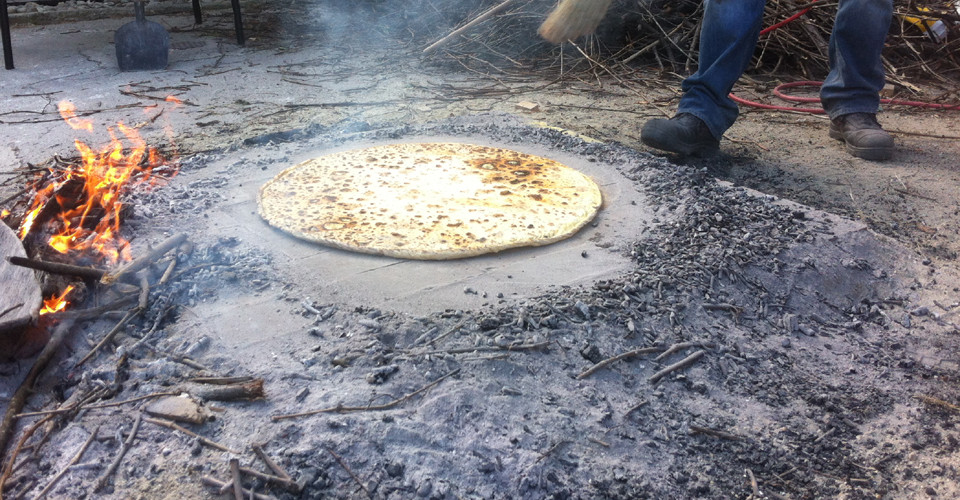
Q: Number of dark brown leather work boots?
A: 2